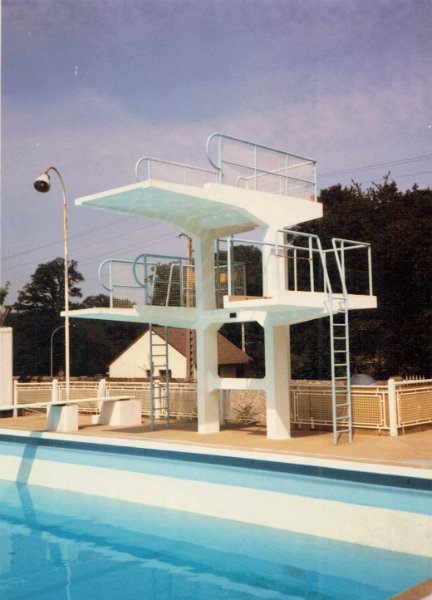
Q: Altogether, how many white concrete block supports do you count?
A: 2